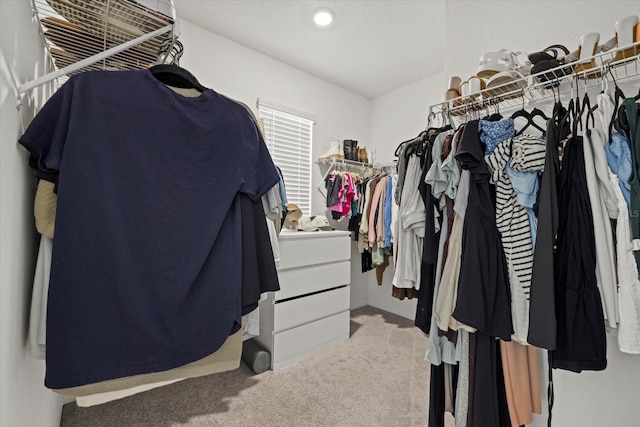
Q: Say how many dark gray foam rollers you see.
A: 1